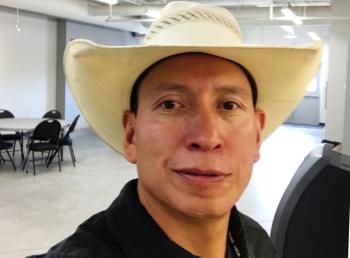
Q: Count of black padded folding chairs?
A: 5